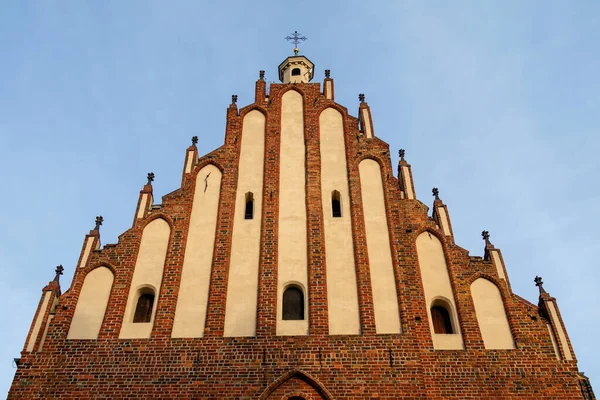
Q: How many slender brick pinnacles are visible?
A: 12